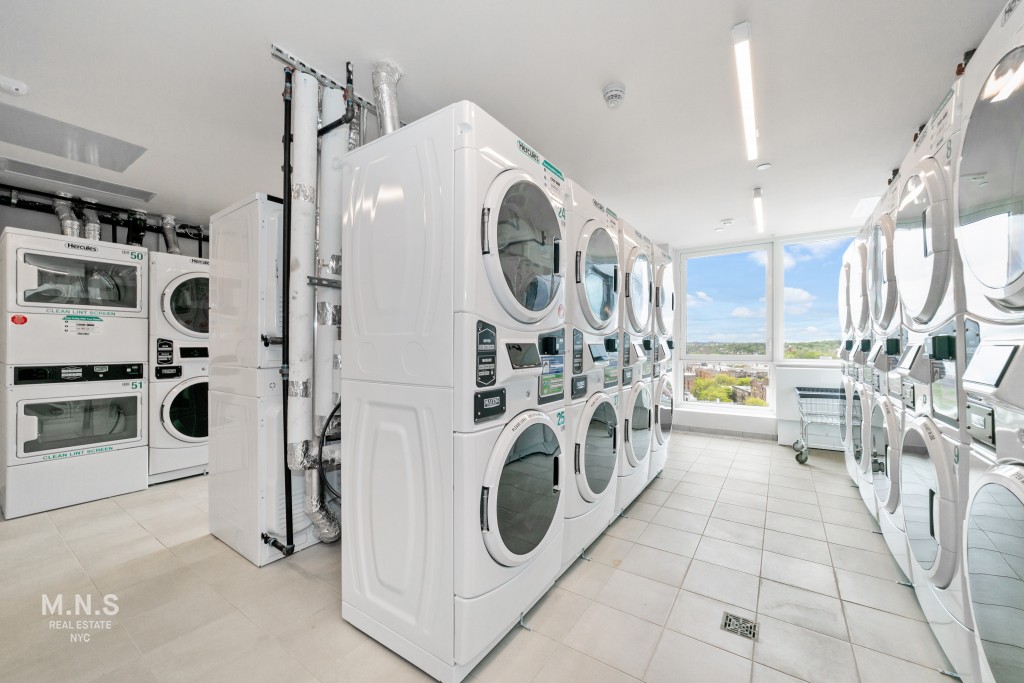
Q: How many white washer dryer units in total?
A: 12